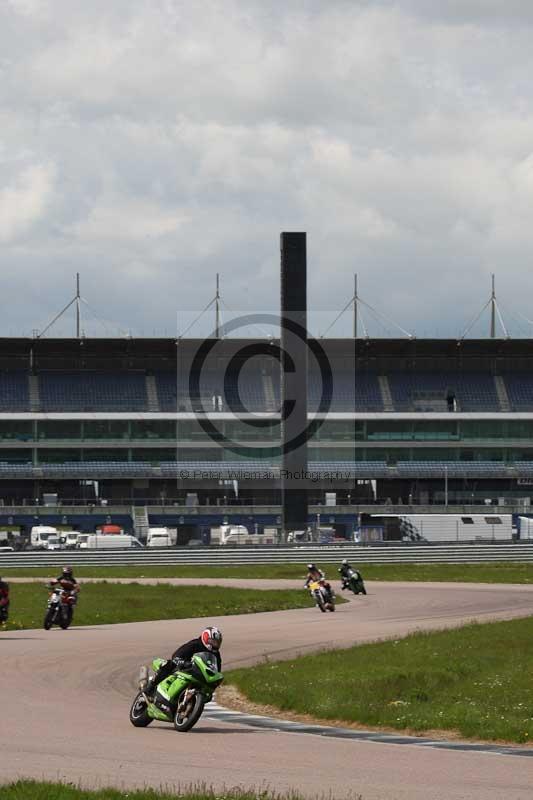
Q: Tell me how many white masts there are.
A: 4